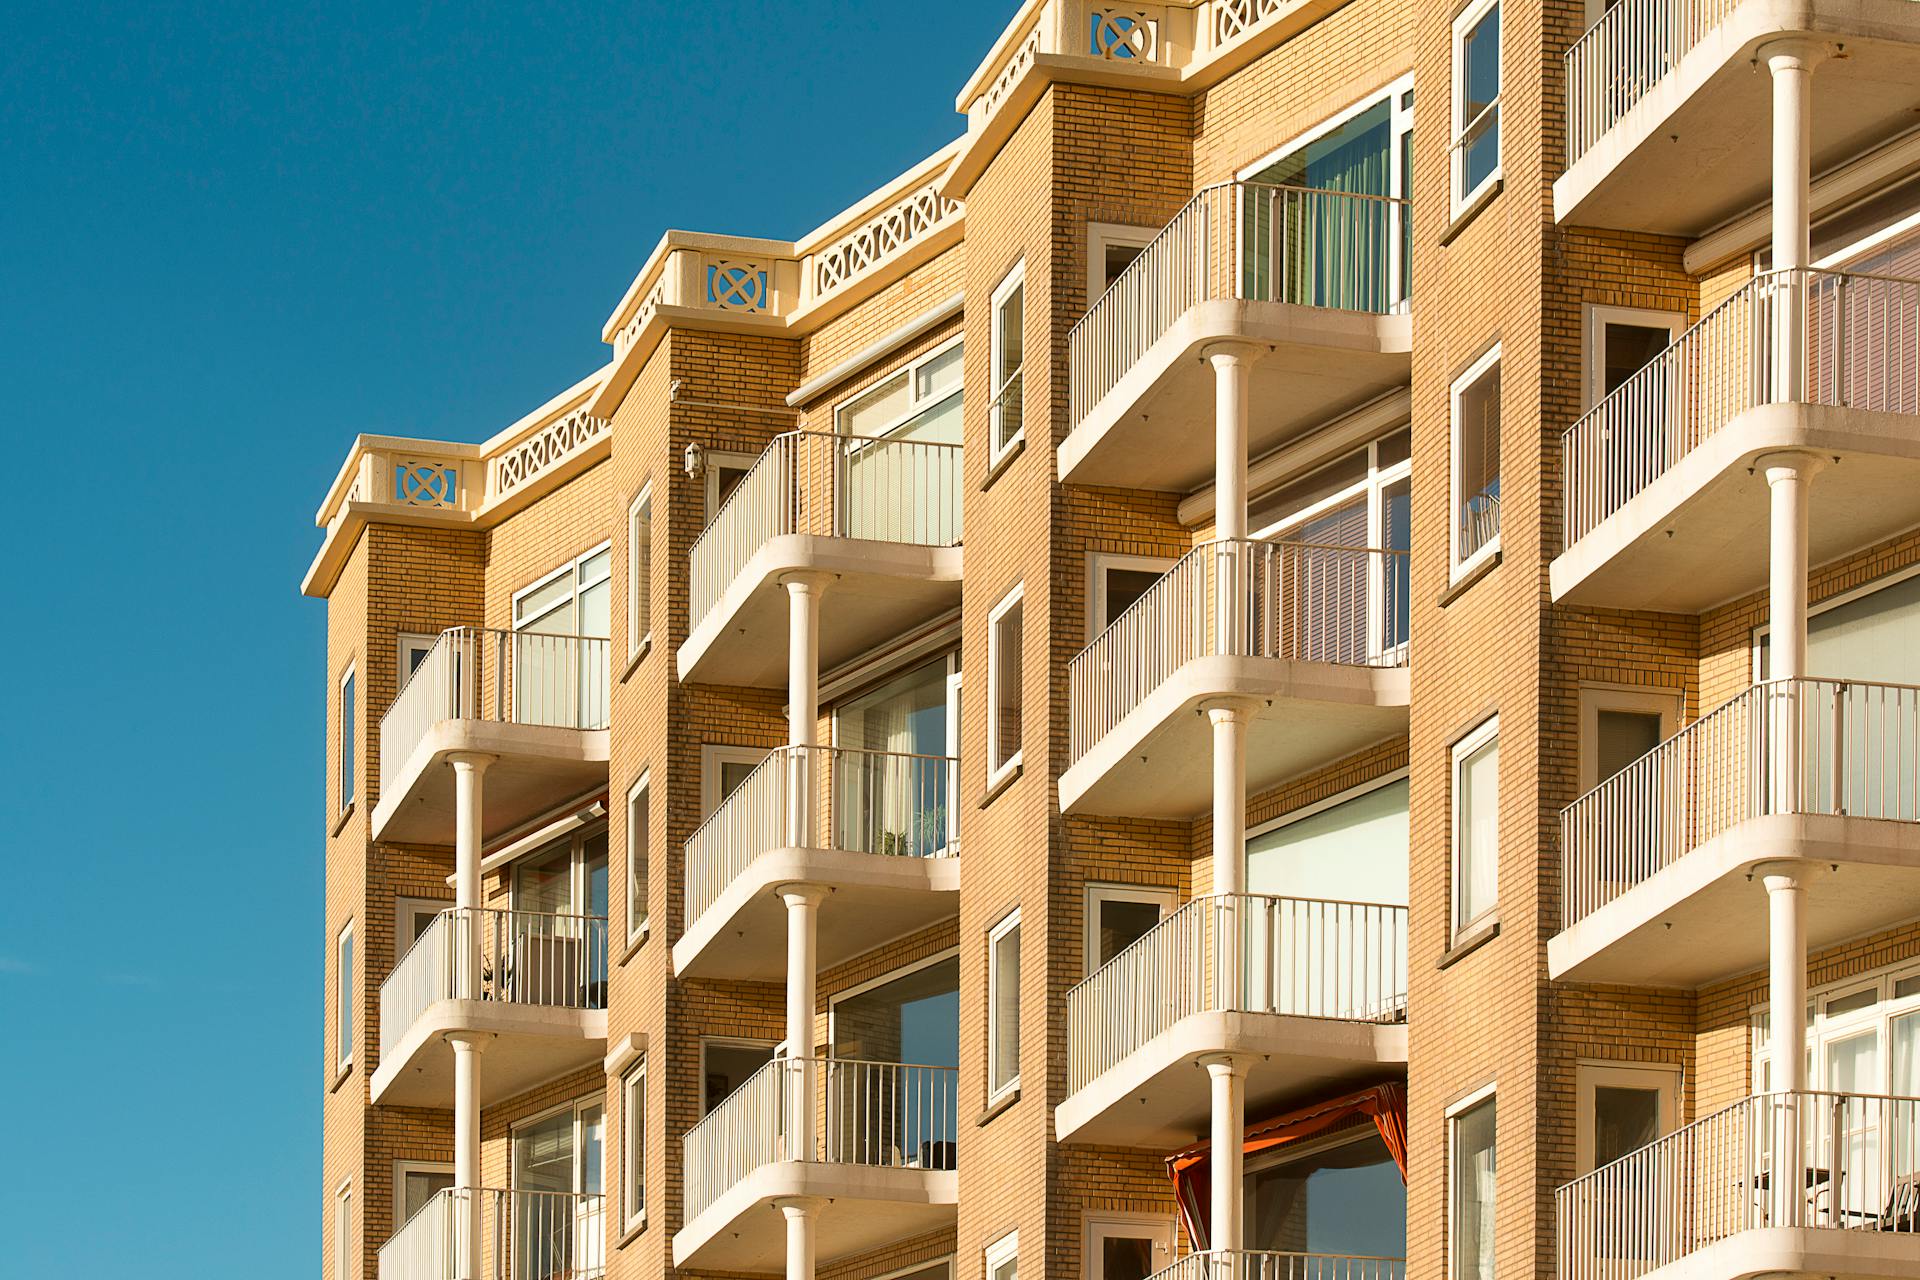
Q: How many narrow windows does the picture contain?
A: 14